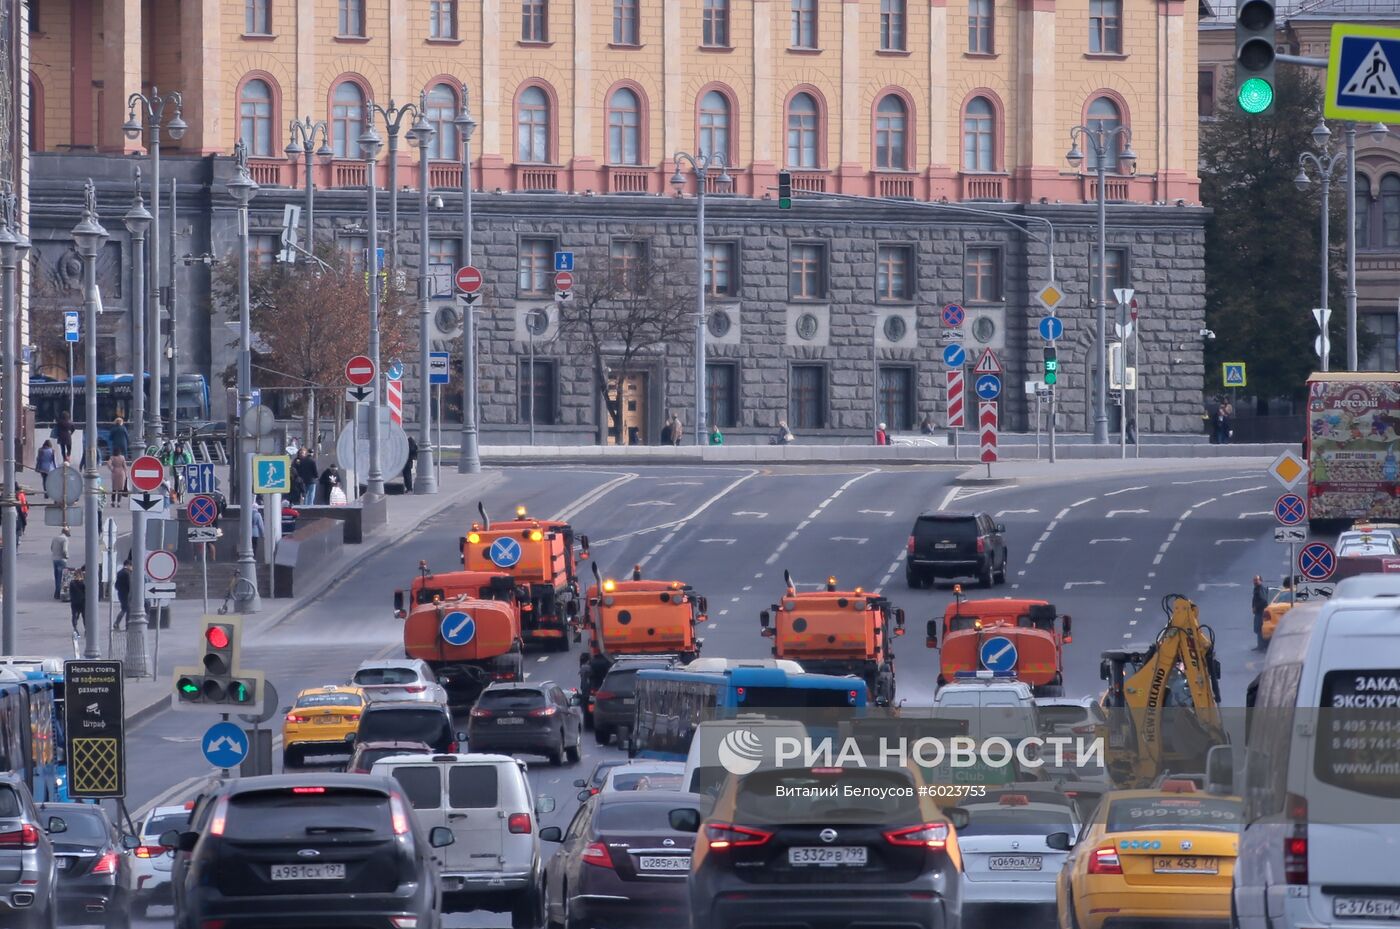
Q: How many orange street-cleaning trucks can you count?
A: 5